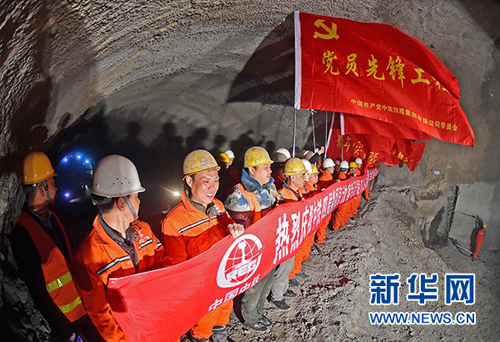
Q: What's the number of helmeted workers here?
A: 15